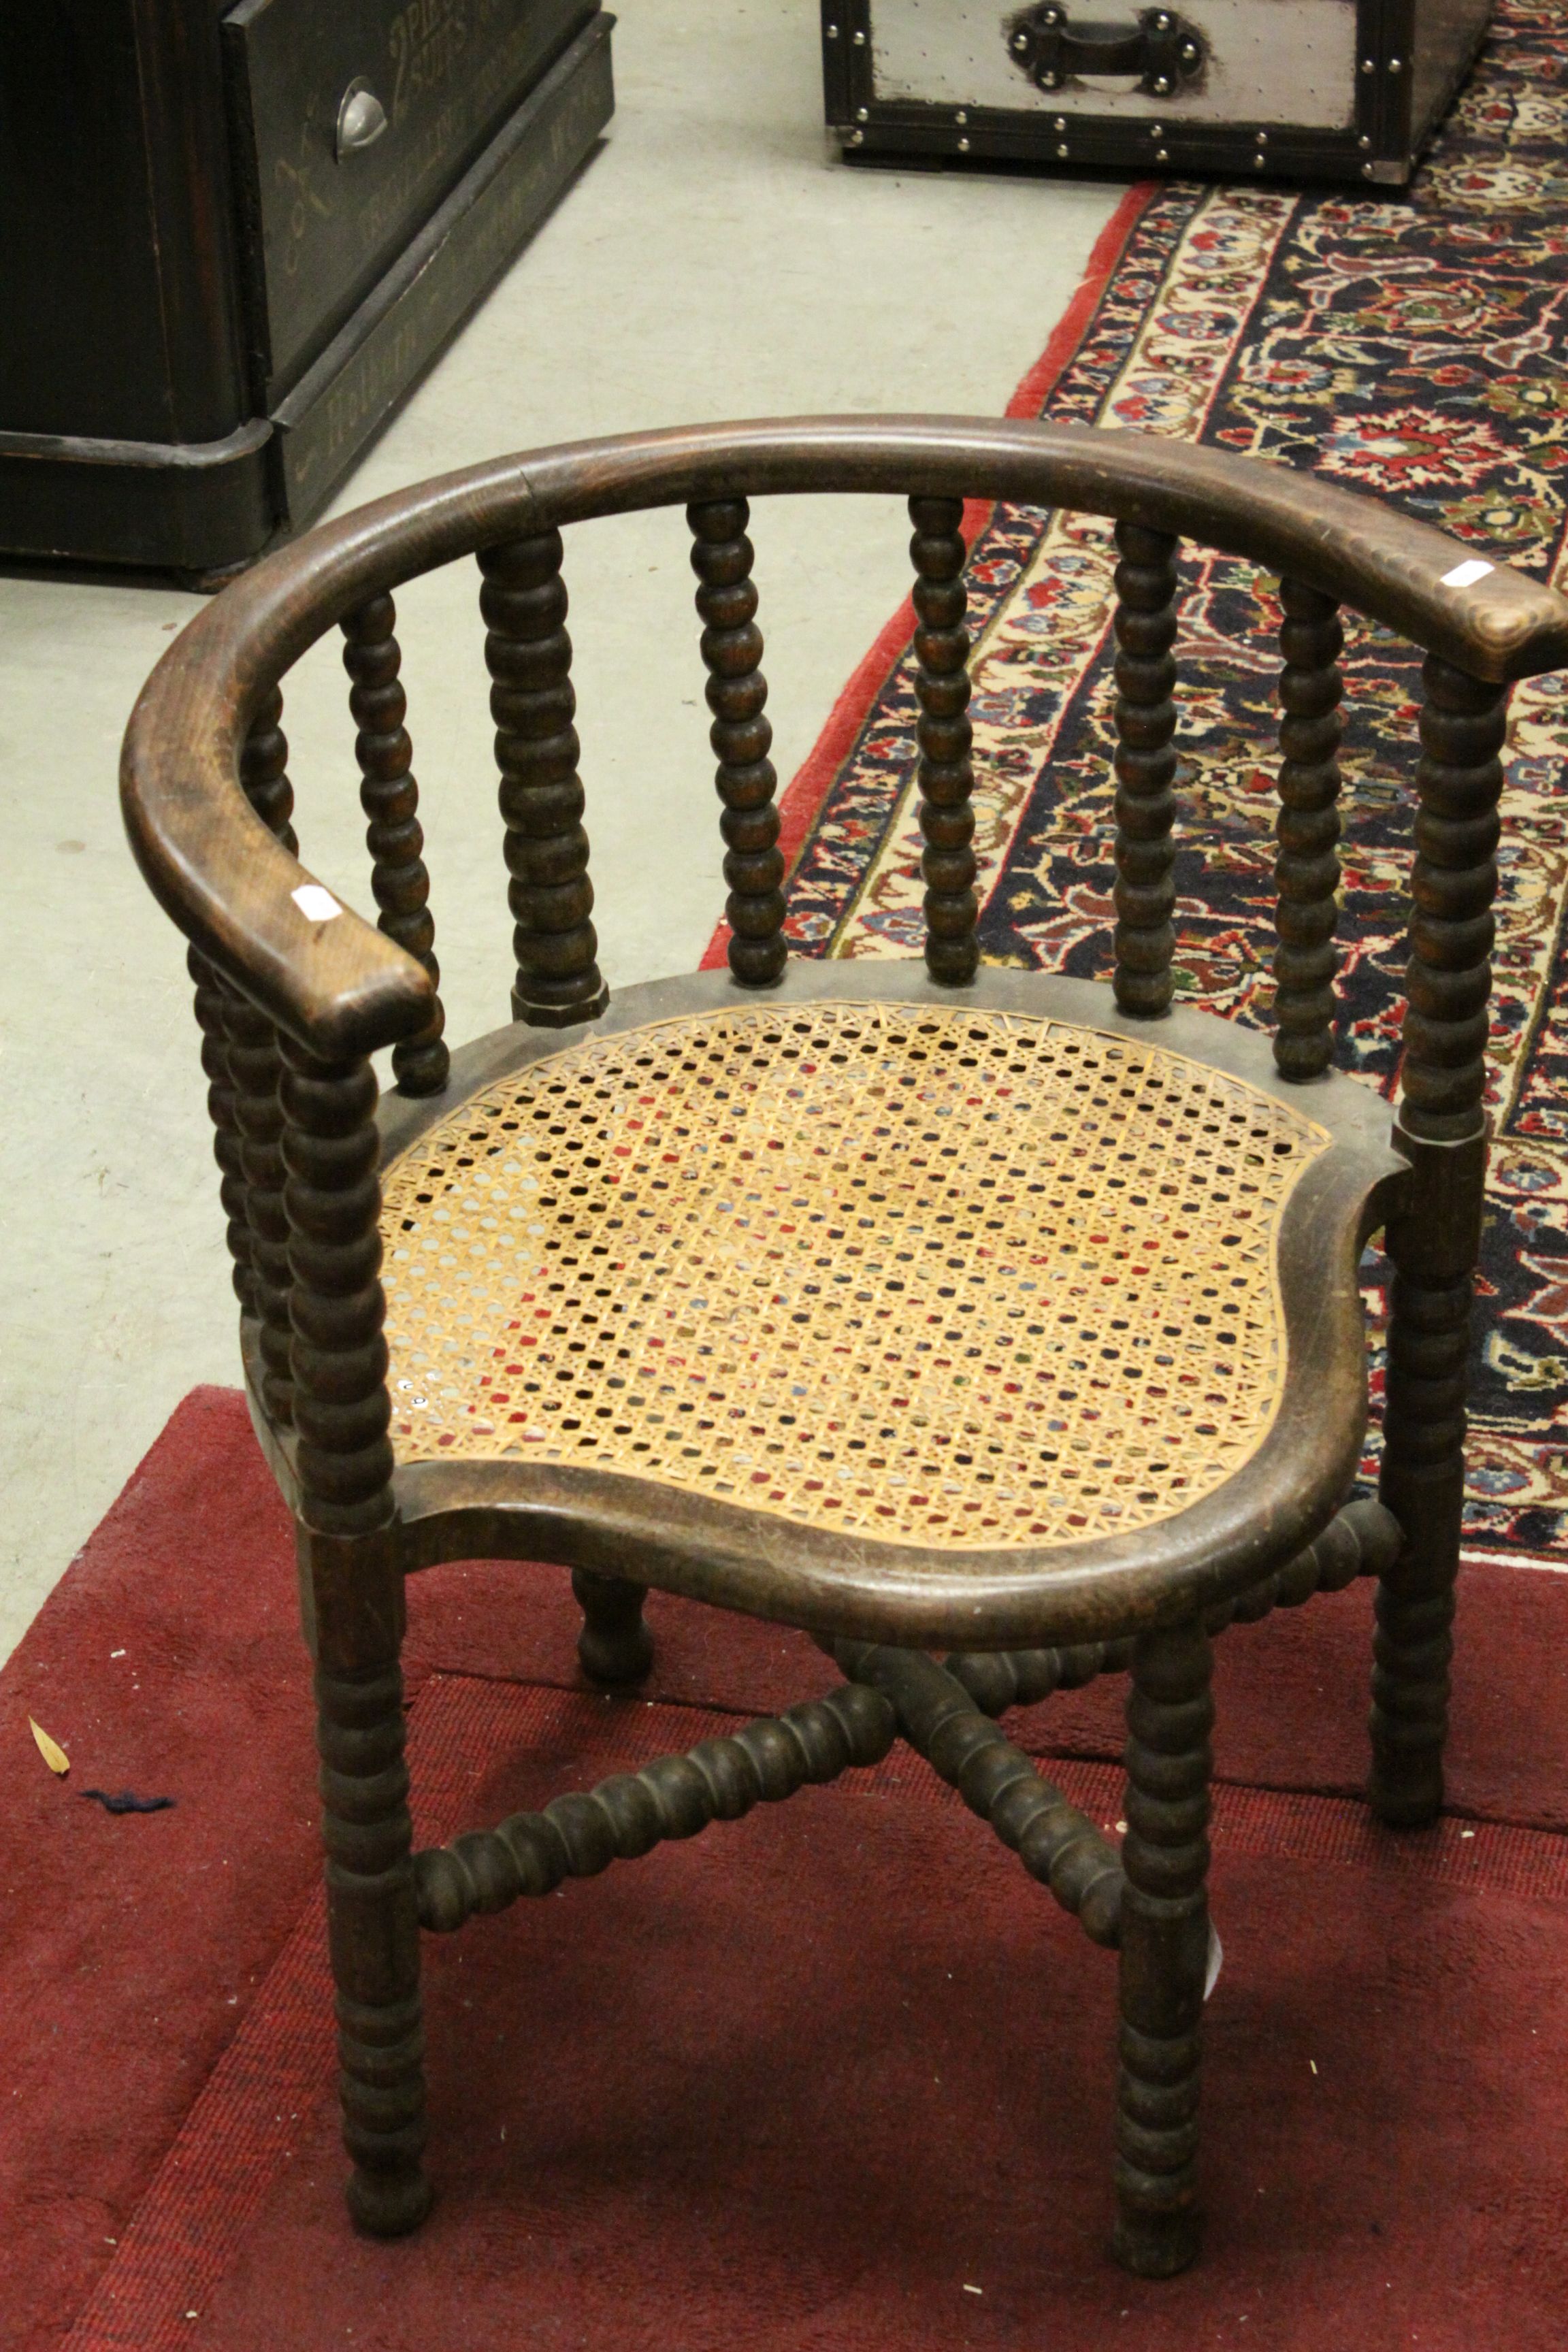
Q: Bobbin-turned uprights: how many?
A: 11